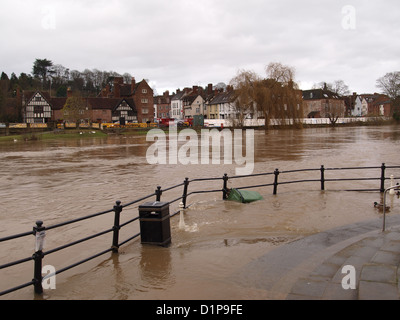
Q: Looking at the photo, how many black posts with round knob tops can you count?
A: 8